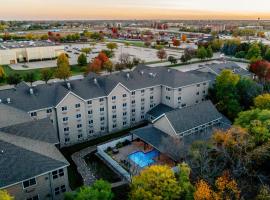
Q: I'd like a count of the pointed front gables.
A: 3